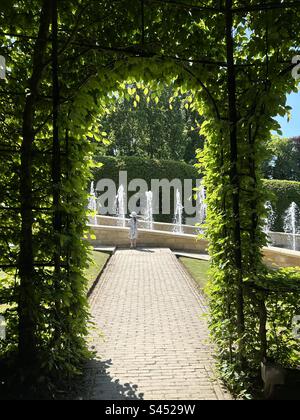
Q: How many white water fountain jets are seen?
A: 7